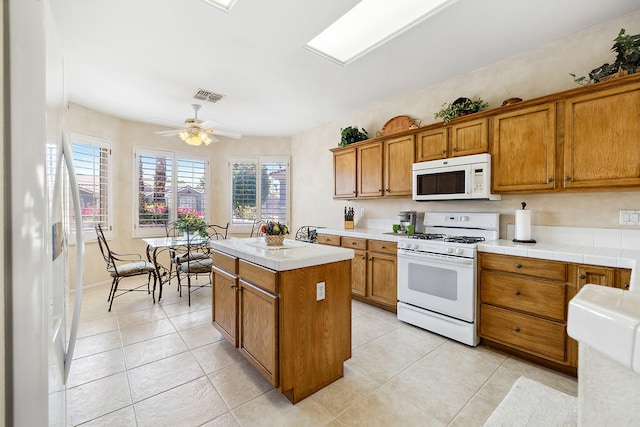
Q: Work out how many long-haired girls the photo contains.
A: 0